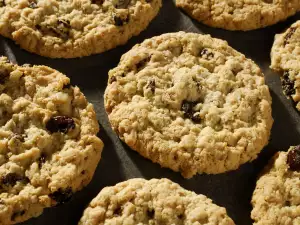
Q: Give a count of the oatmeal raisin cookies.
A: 7